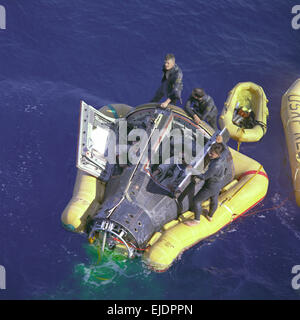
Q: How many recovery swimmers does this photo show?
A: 3